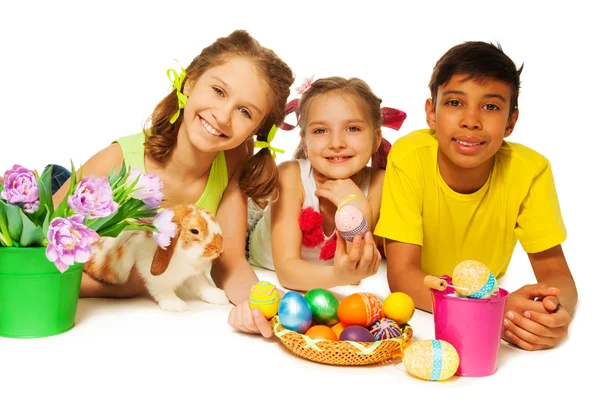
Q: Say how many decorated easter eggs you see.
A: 12